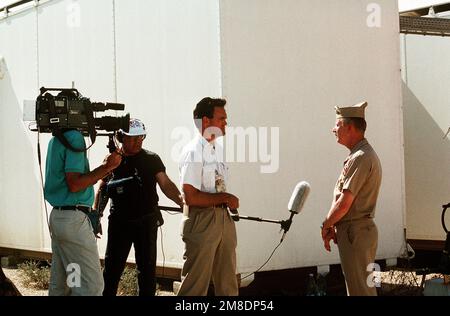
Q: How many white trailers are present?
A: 2